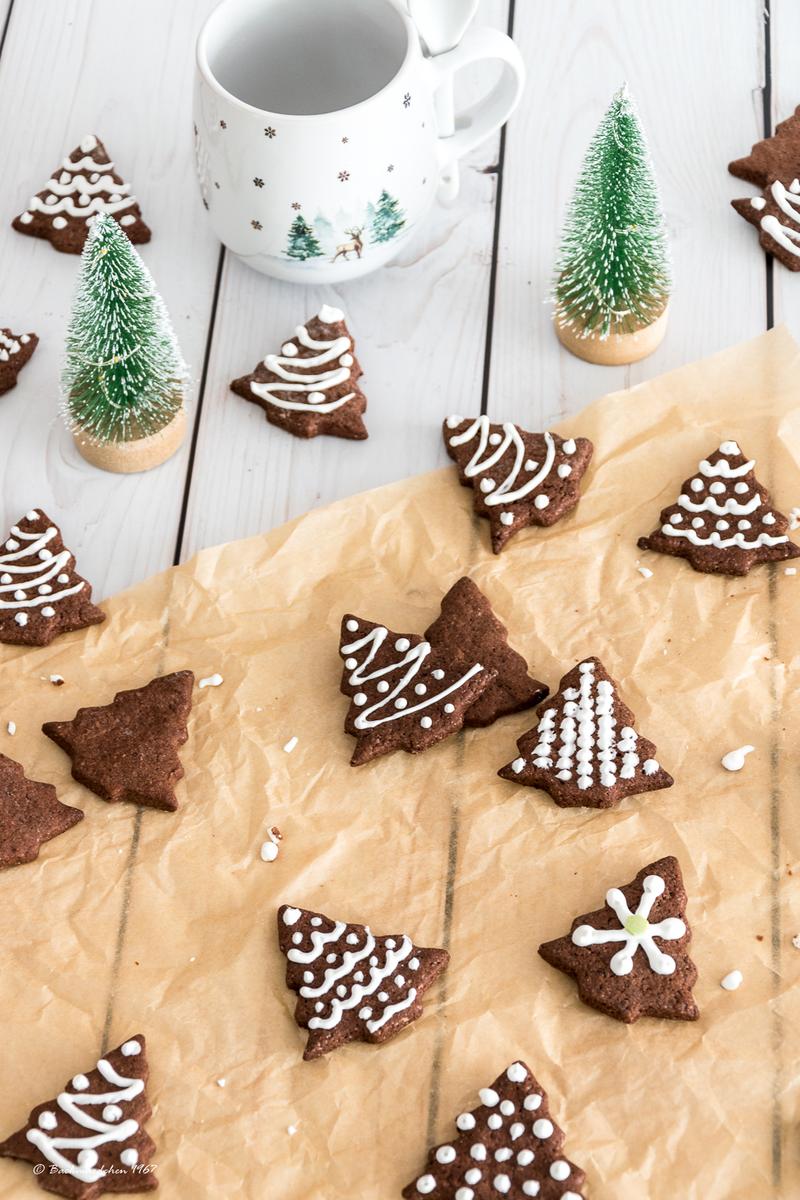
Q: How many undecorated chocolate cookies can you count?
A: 4